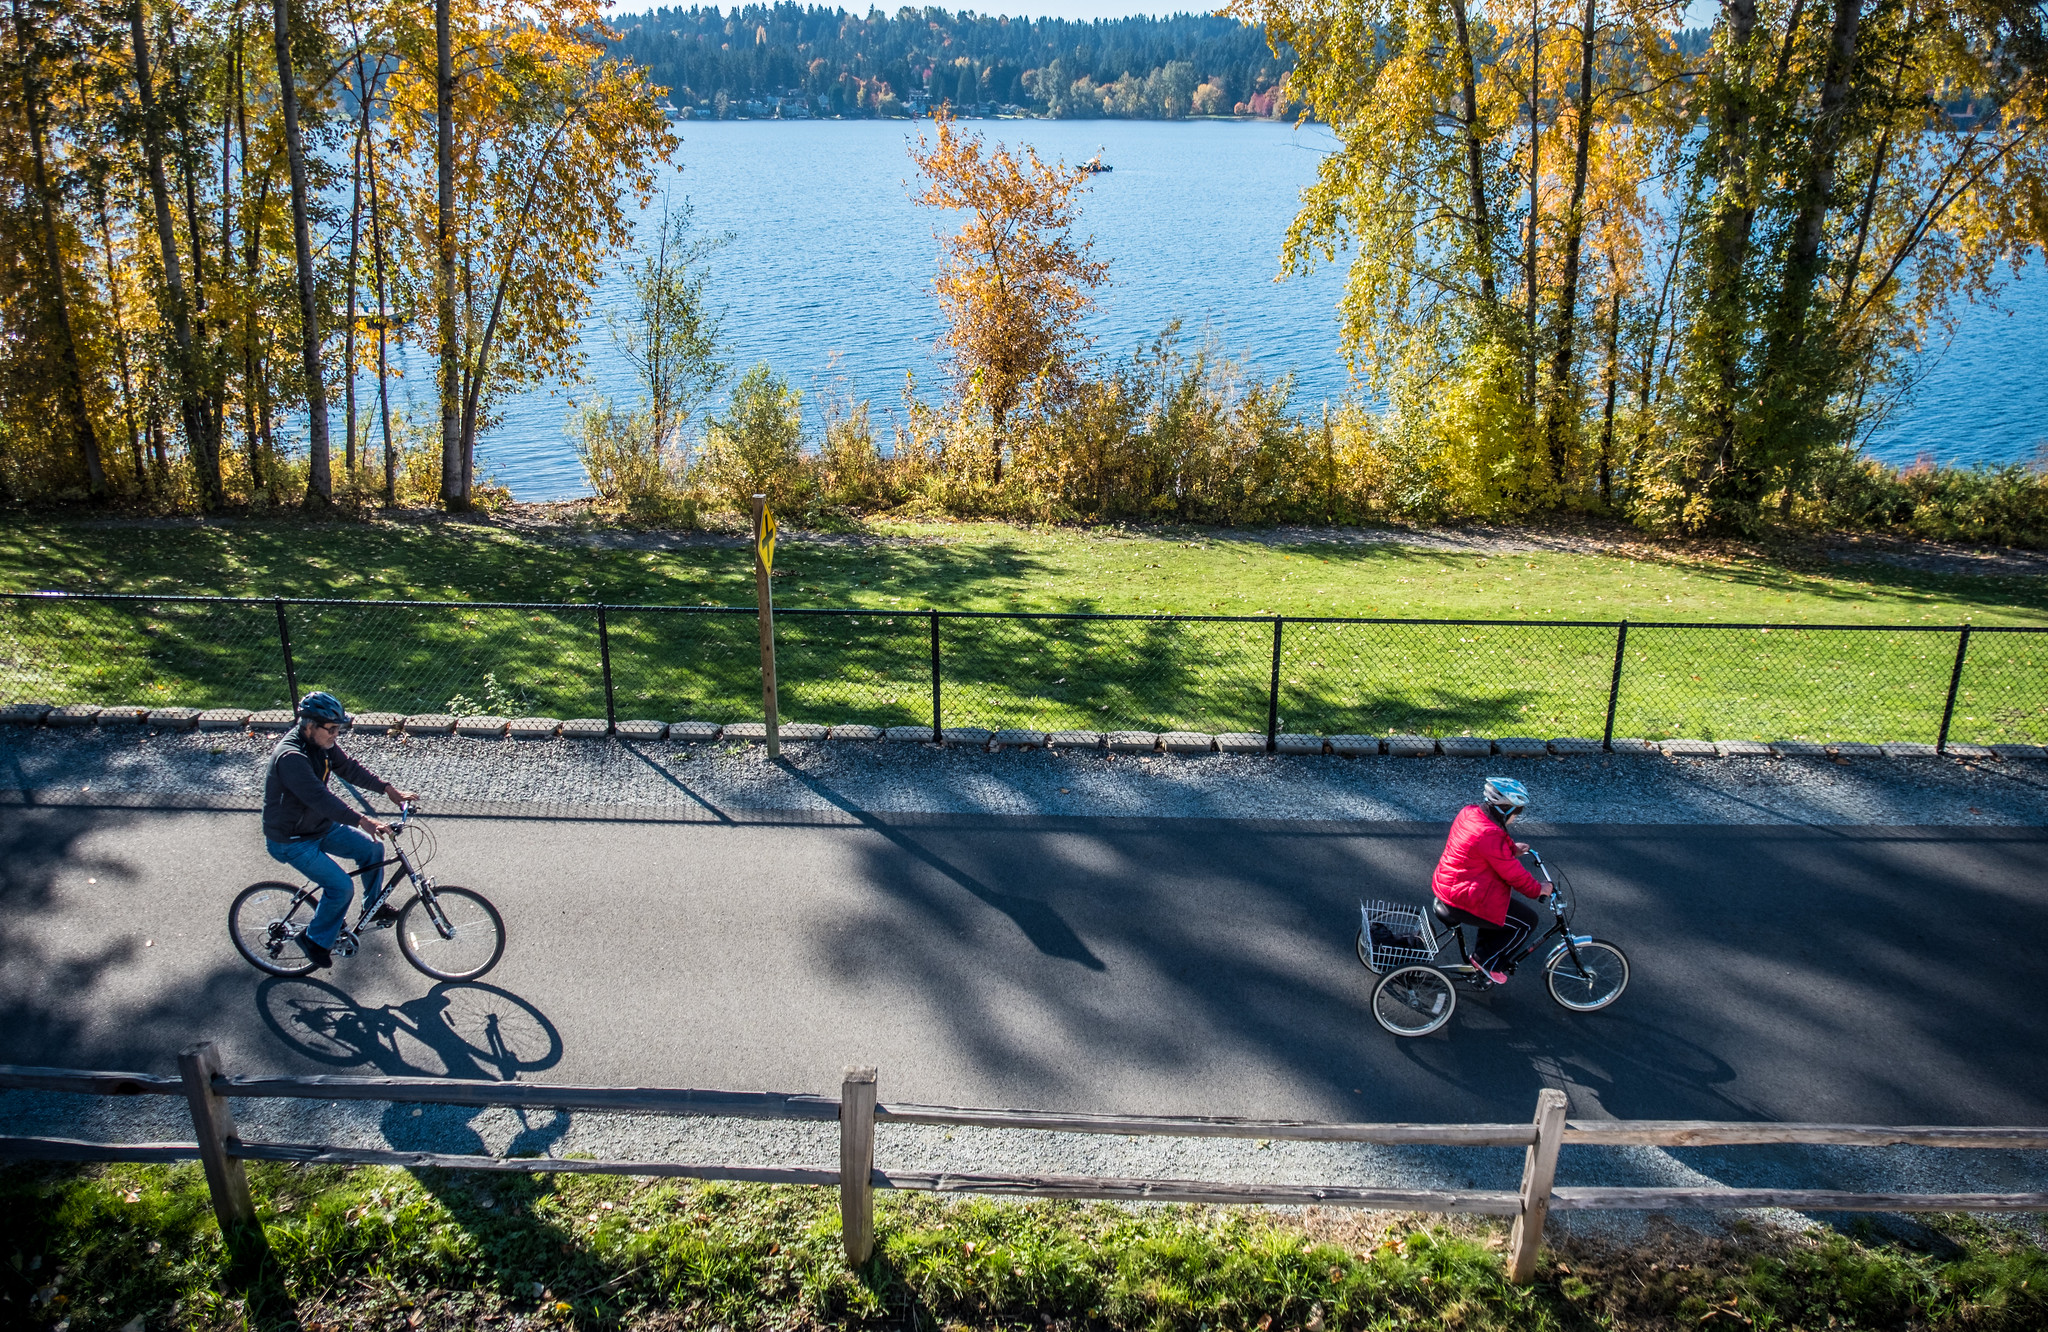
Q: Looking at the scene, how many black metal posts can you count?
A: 6